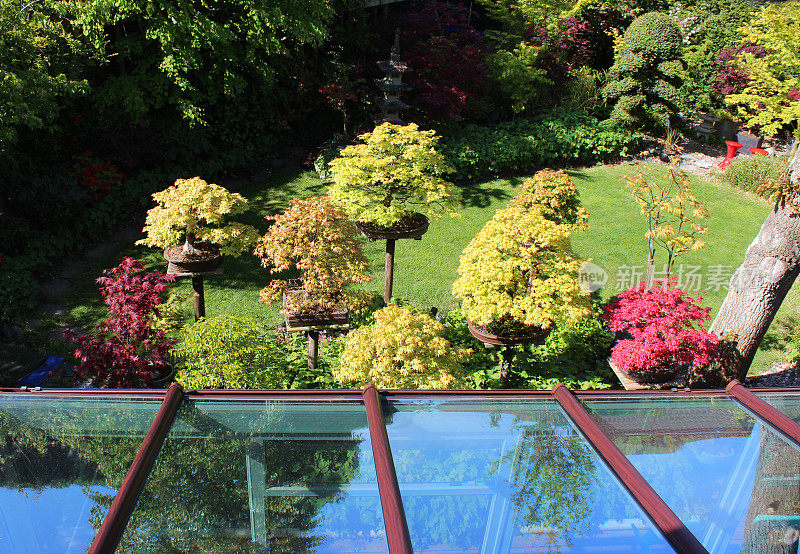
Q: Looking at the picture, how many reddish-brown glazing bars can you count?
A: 4